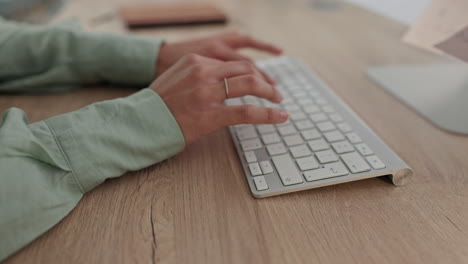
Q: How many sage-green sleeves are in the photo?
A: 2